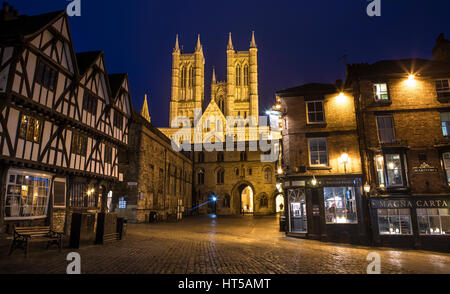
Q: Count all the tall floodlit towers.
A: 2